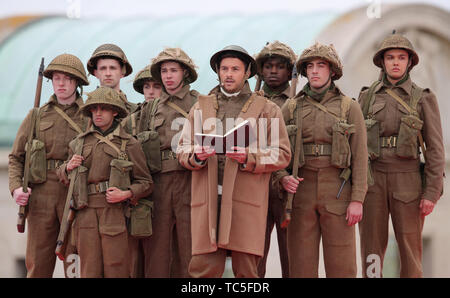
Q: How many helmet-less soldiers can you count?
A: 0